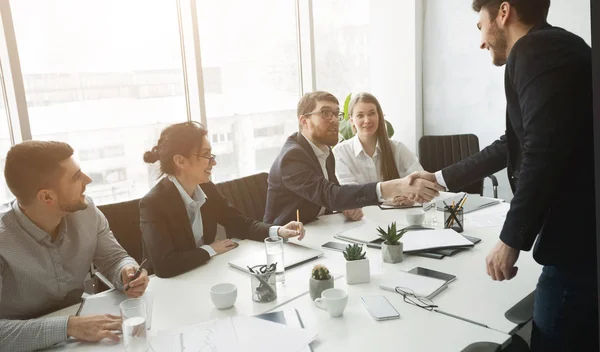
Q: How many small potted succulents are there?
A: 3